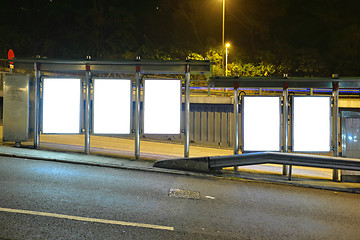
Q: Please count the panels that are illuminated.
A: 5